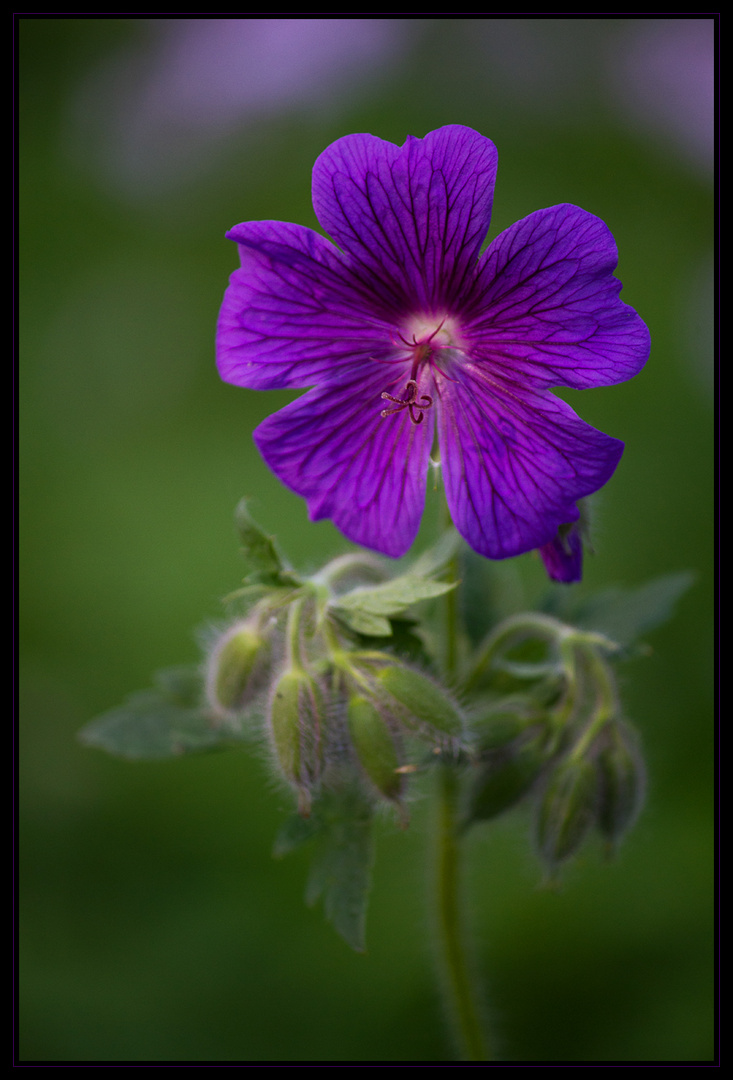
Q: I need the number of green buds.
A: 8